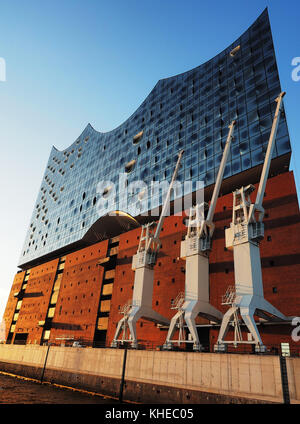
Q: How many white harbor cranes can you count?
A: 3